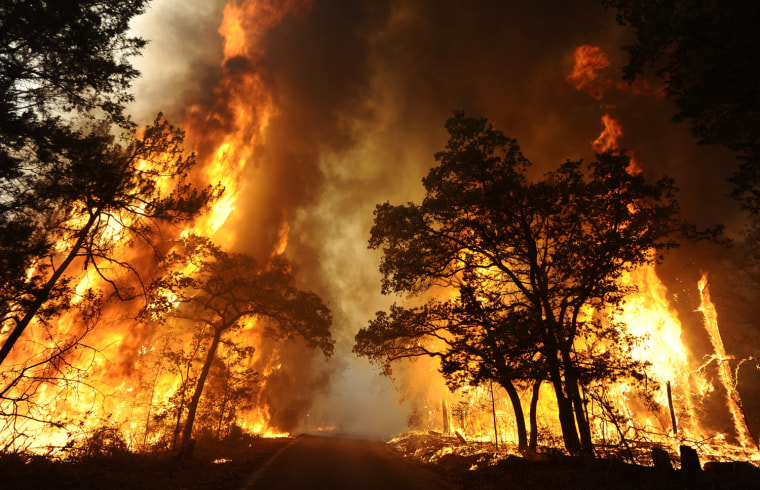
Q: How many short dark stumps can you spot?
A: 2